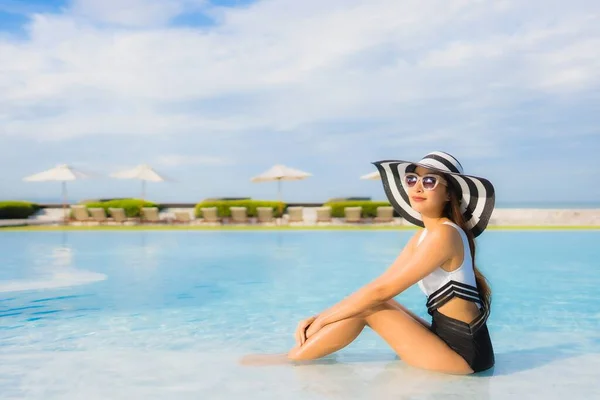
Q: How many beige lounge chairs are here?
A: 12